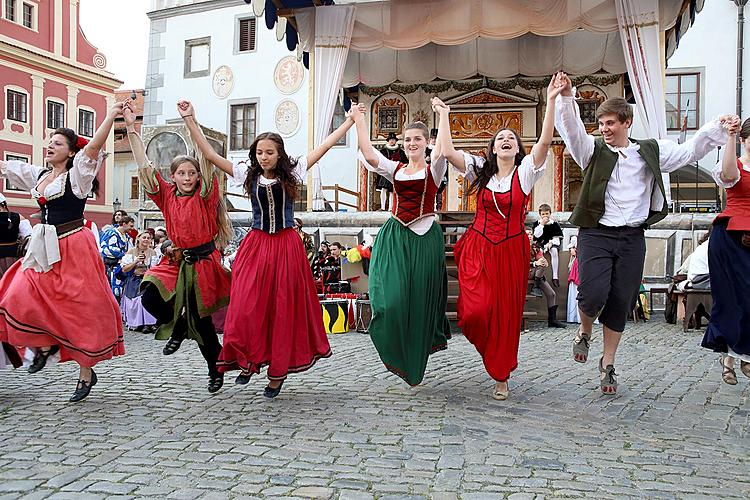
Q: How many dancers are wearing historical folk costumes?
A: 7